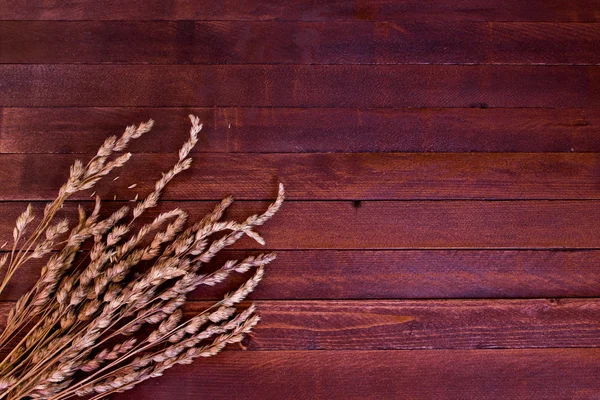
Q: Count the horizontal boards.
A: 9